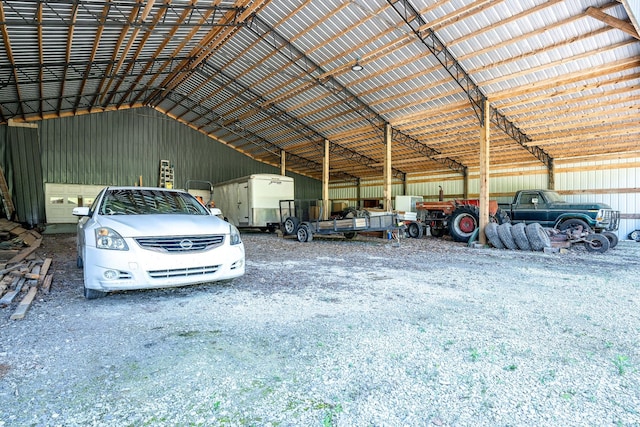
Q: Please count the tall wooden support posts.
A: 4